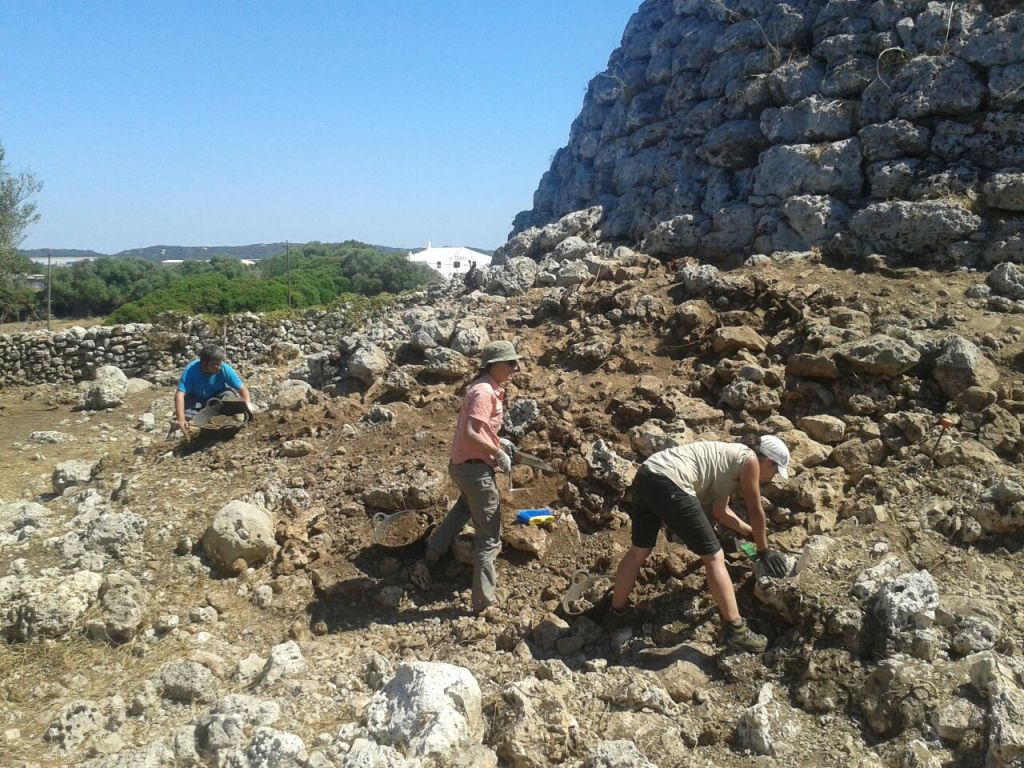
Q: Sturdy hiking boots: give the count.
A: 2